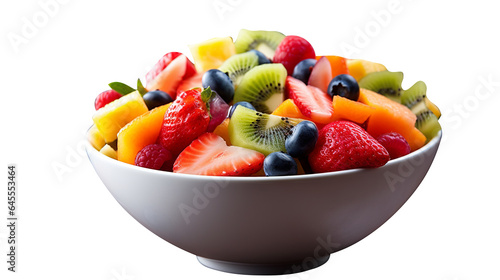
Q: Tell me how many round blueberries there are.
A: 8